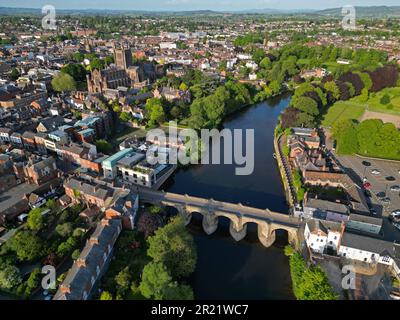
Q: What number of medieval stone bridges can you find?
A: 1